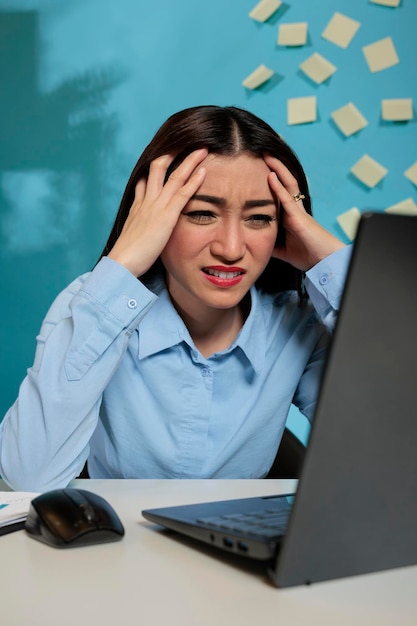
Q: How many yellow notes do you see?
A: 14